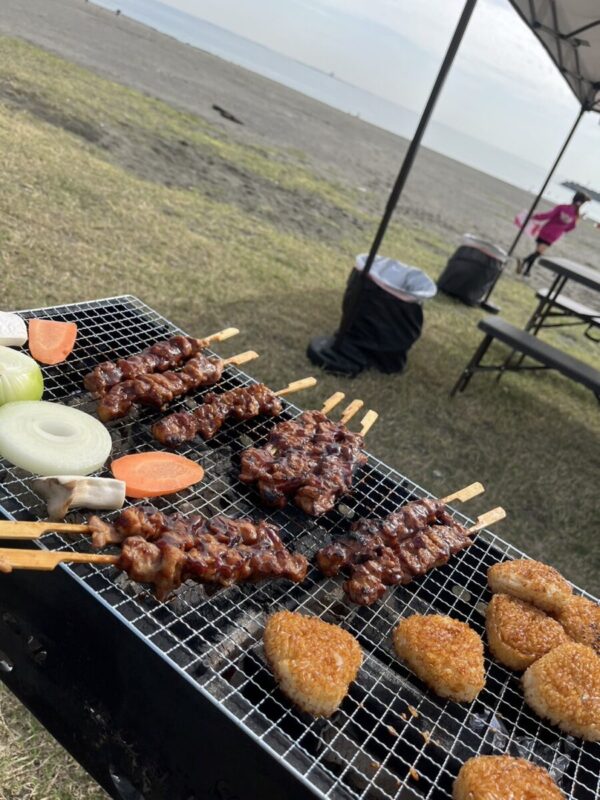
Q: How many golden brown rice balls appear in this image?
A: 7